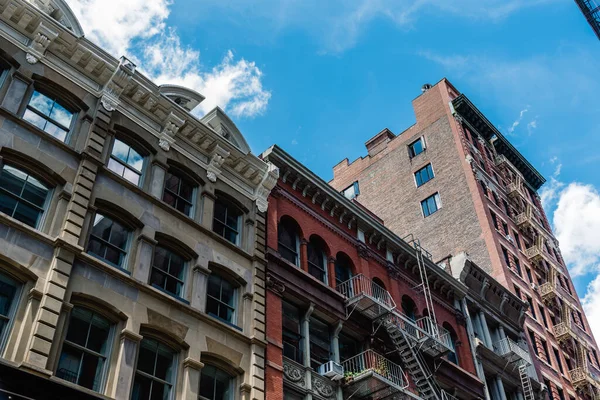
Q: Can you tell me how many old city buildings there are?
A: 4